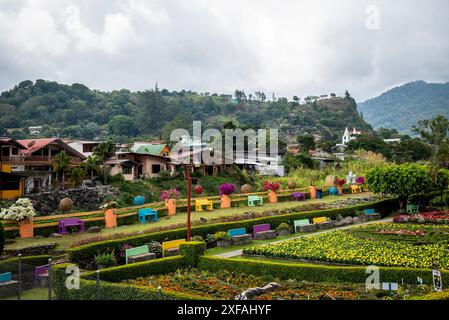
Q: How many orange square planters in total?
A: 7